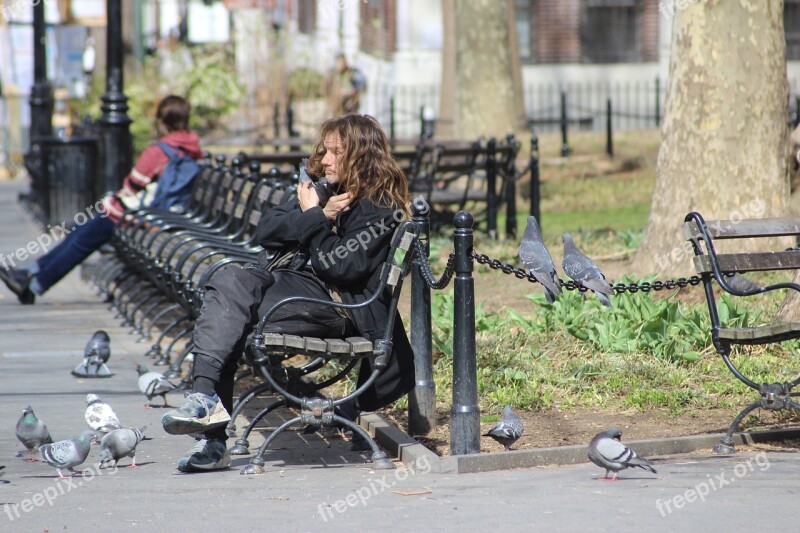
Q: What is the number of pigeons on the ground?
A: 8